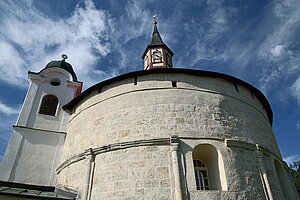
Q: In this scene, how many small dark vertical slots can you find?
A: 5